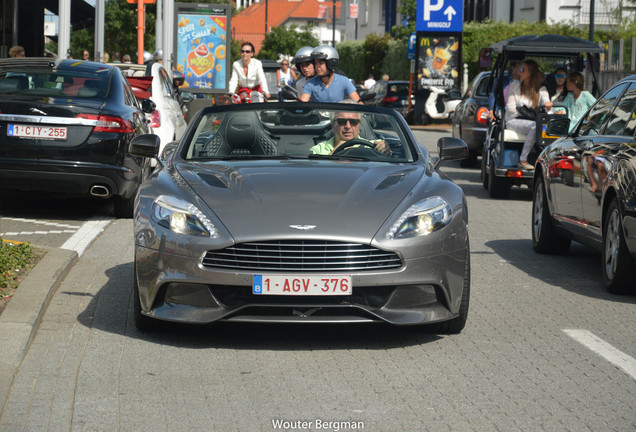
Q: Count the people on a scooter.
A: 2